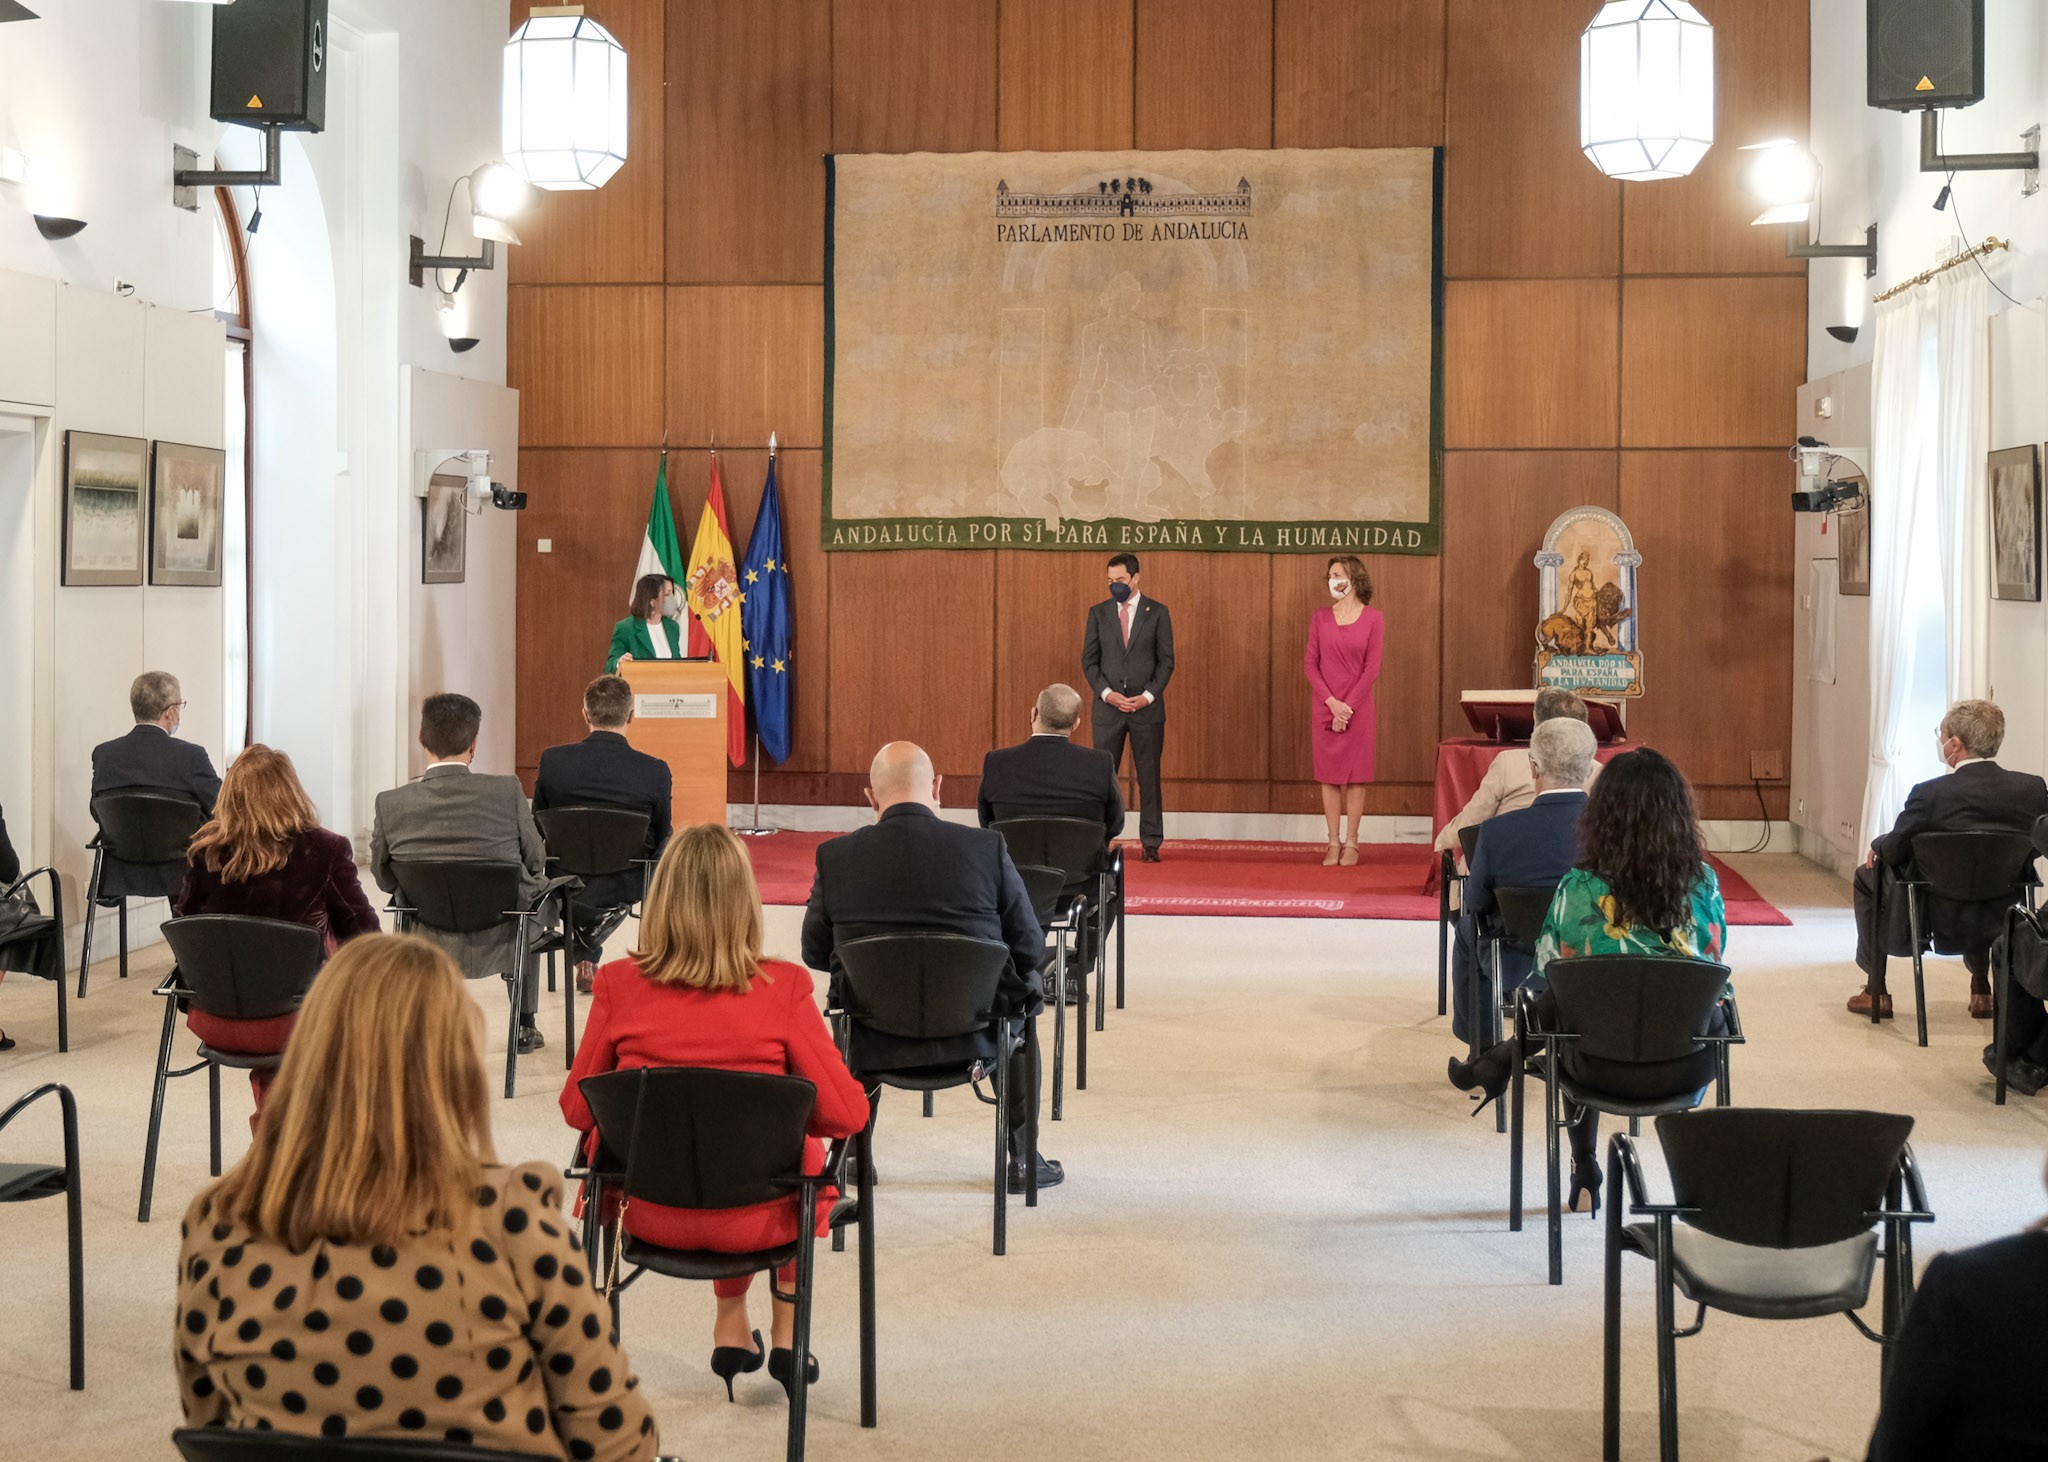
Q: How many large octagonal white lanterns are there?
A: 2